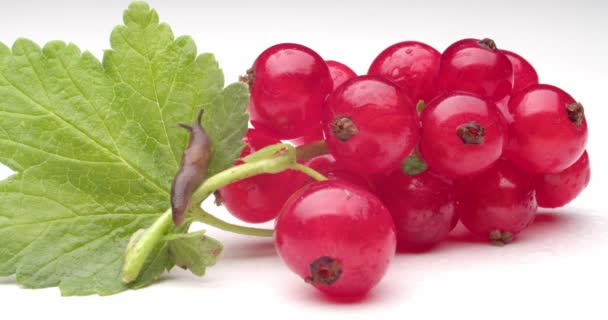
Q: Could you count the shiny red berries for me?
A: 14